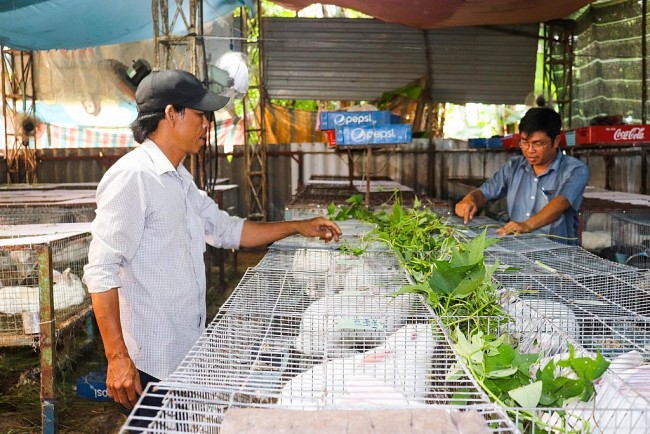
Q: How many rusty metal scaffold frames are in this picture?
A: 4